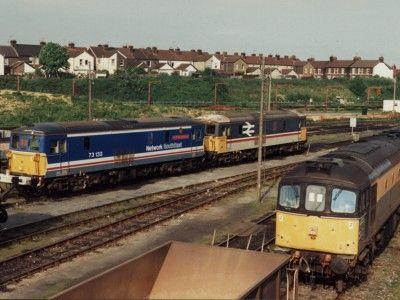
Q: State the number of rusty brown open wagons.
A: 1